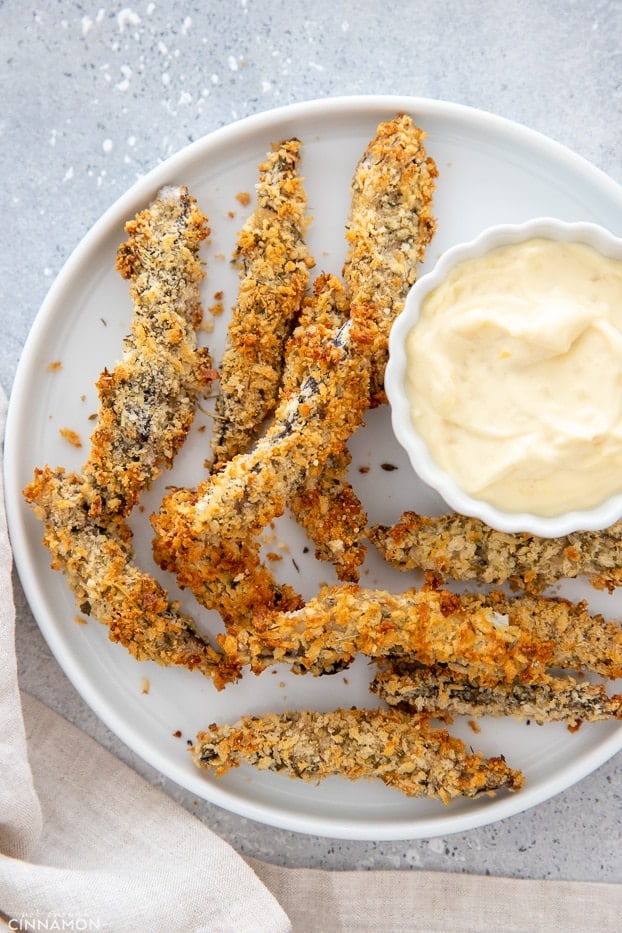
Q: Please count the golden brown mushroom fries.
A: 12